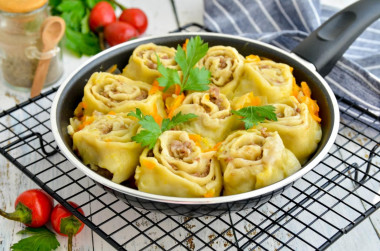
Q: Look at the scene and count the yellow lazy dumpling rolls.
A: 9